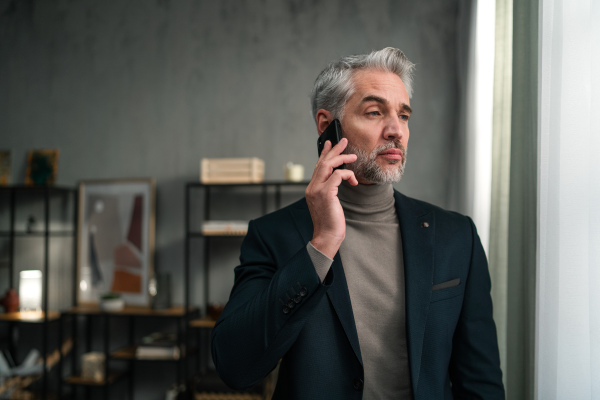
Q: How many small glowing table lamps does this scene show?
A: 1